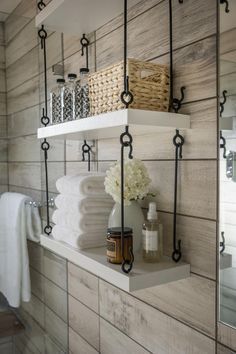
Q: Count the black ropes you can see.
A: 8